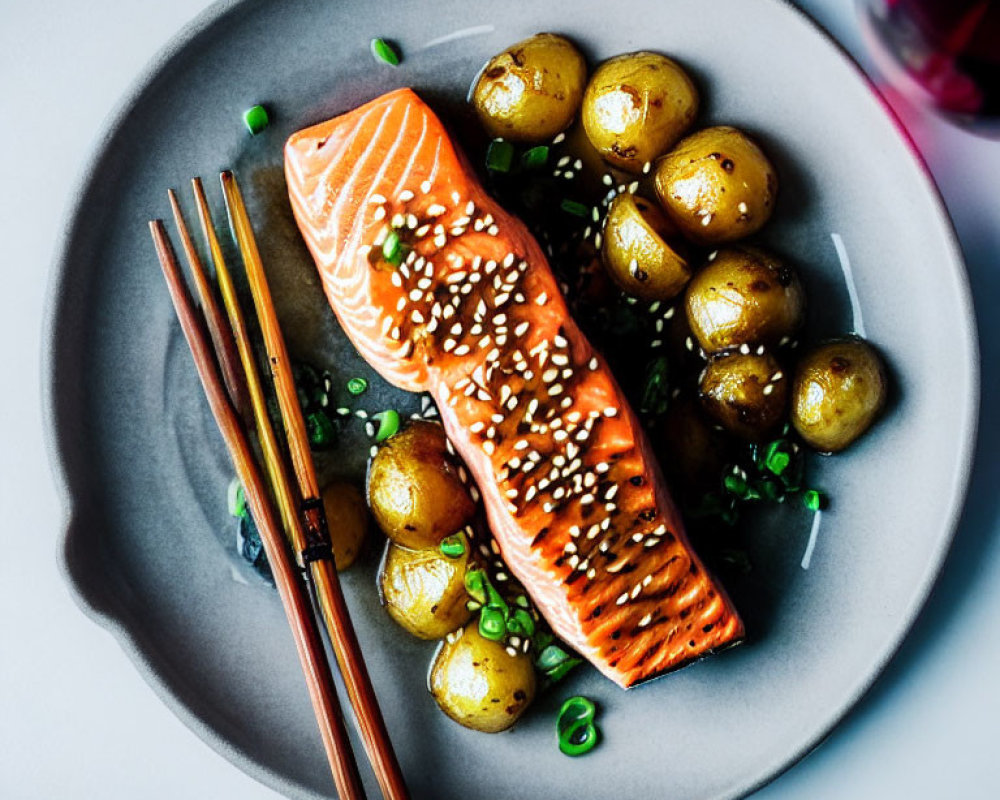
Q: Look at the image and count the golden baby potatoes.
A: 11